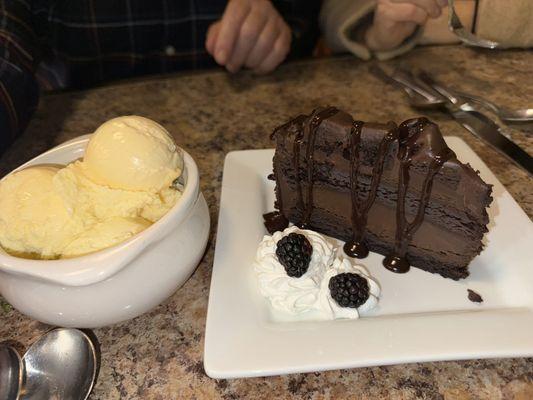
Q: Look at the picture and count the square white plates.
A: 1